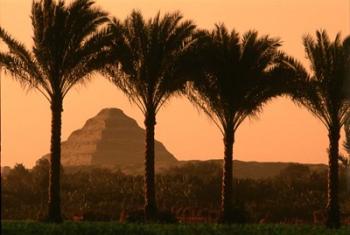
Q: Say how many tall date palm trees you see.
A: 4